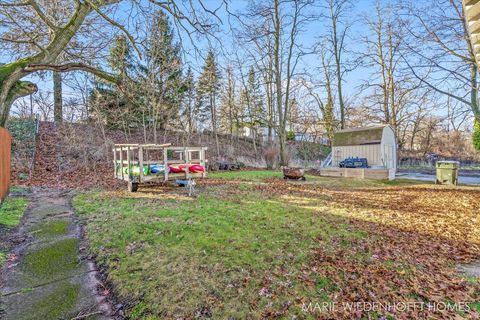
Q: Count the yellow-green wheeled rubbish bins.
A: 1